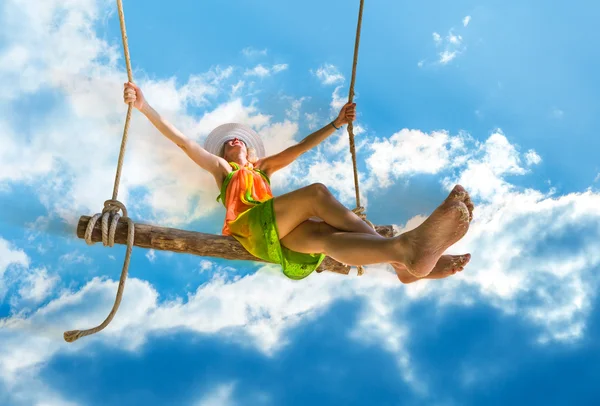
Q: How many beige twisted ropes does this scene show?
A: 2